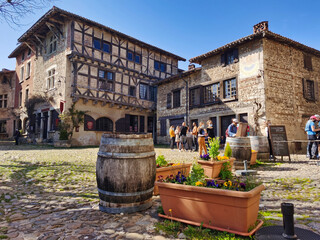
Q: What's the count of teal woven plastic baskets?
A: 0